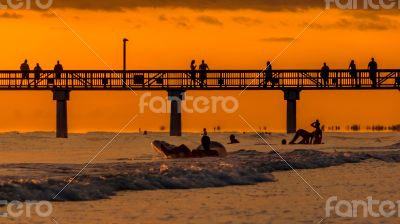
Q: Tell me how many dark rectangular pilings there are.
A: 3